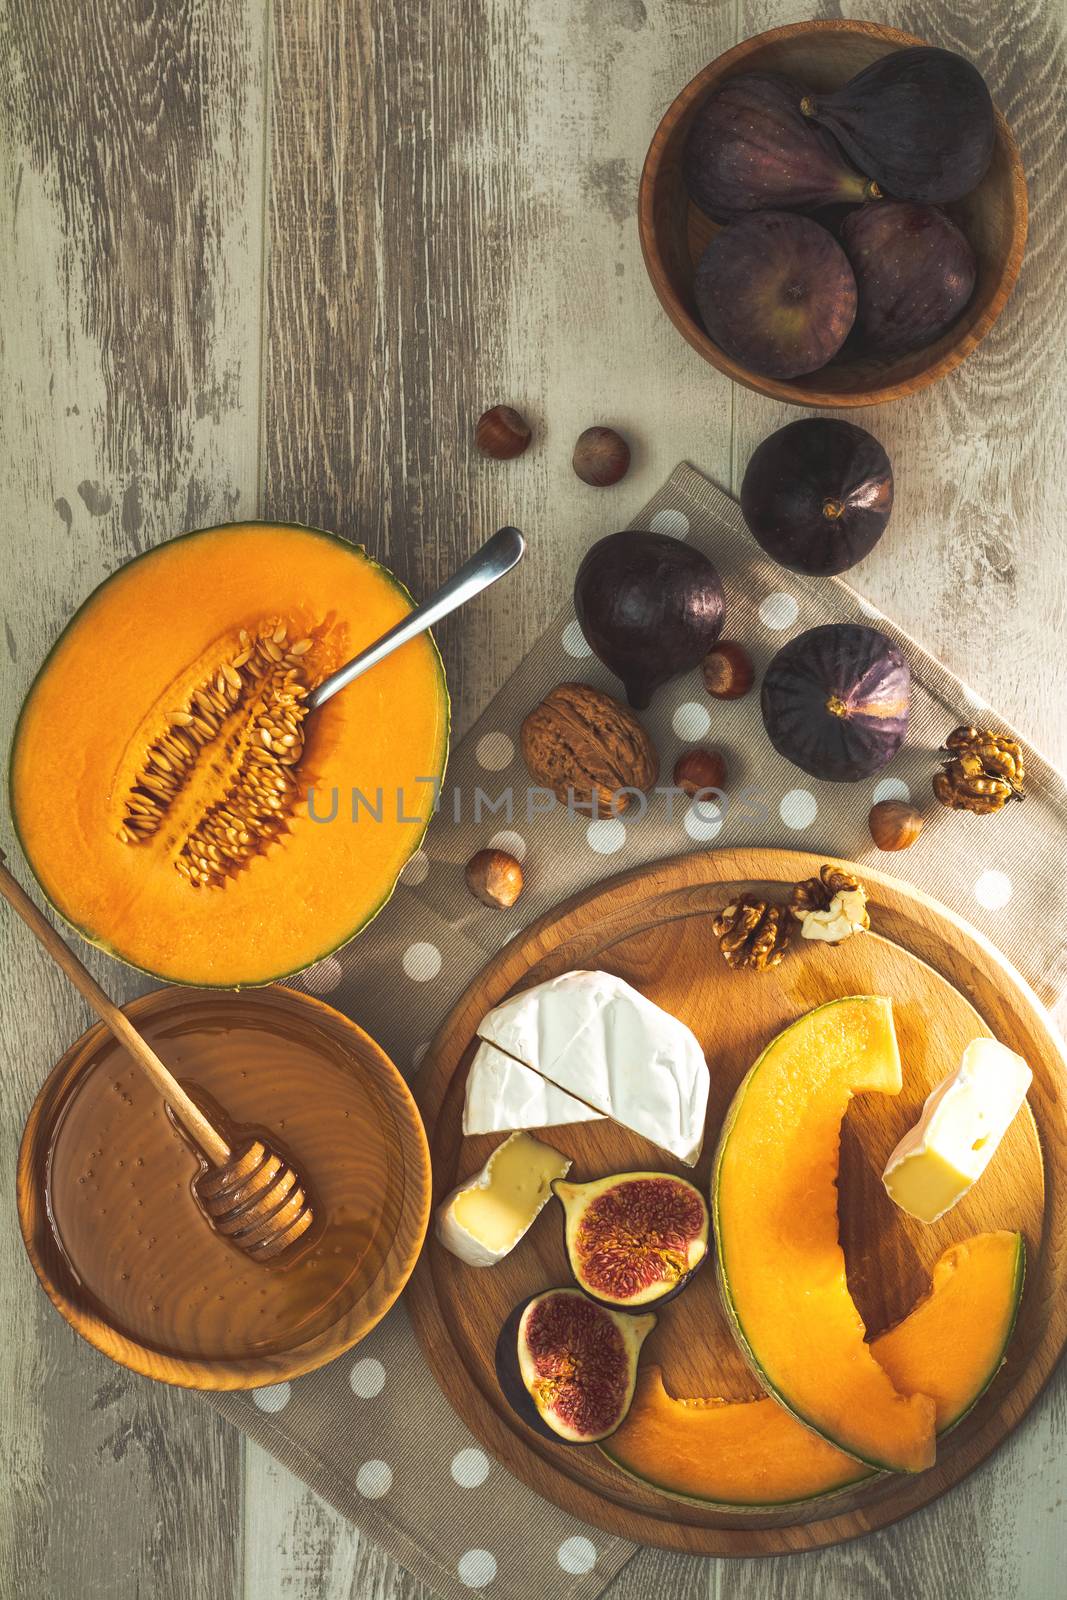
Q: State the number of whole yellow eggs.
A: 0